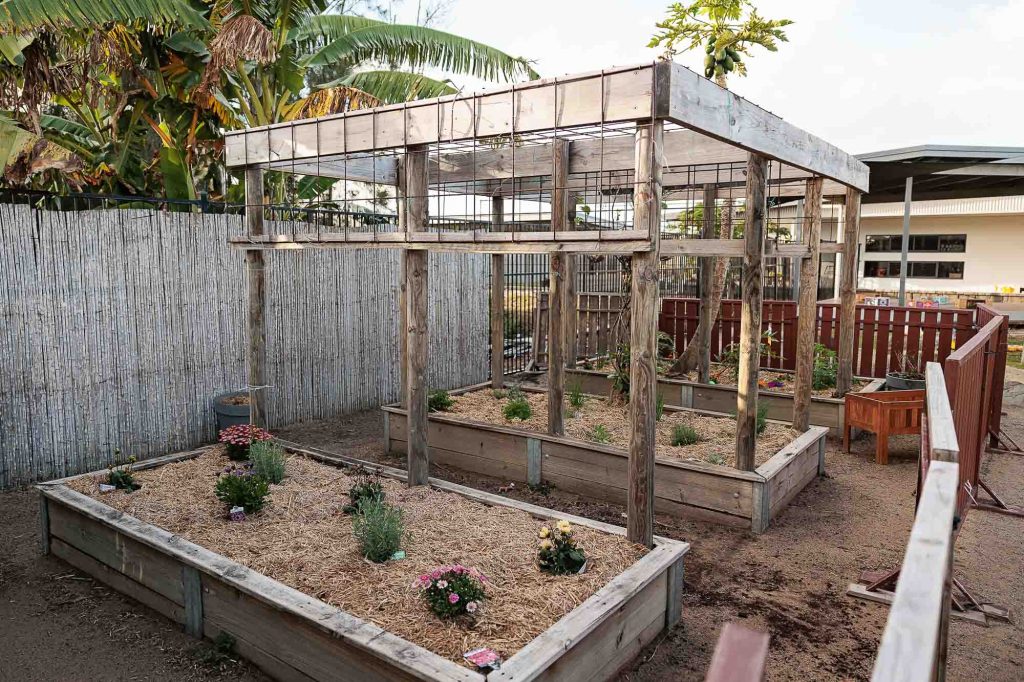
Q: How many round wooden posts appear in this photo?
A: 11